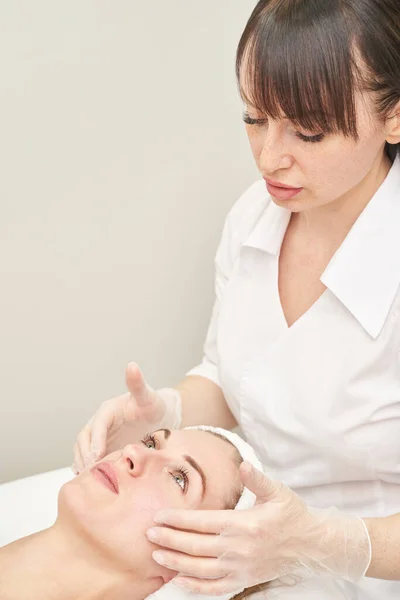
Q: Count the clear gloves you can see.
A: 2